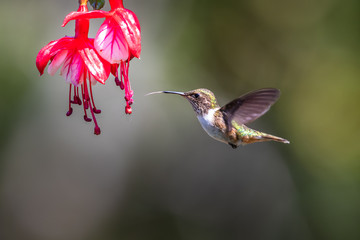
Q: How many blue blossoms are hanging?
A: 0